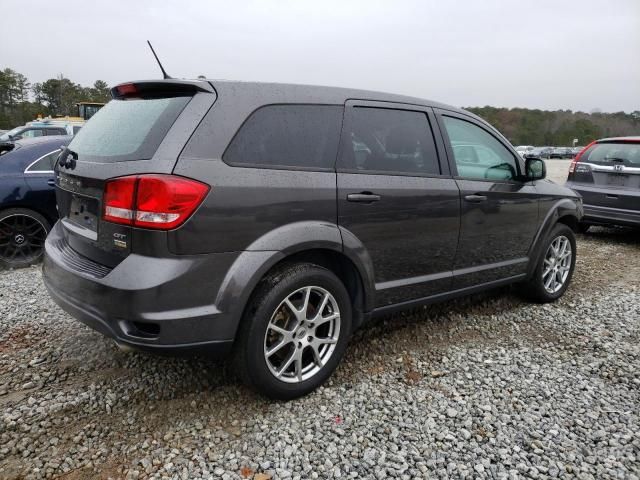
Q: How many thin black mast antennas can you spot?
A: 1